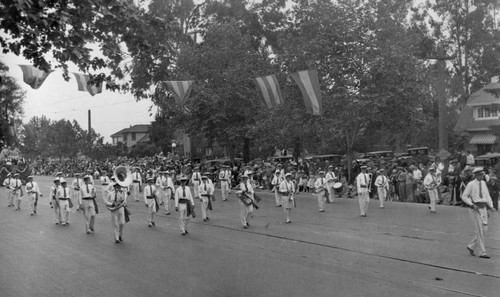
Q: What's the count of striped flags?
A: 5